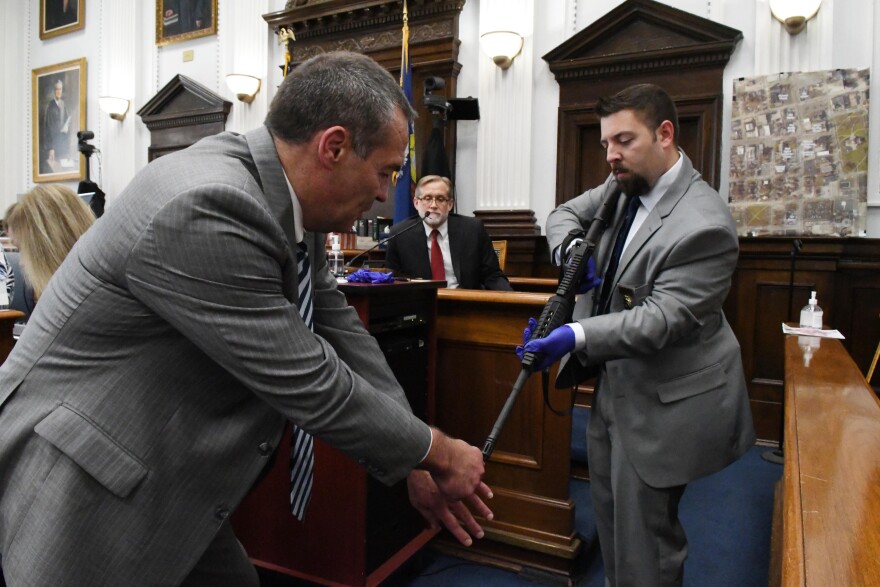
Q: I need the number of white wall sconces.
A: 4